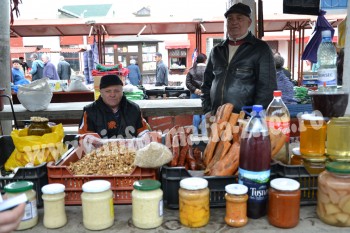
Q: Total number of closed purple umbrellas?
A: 1